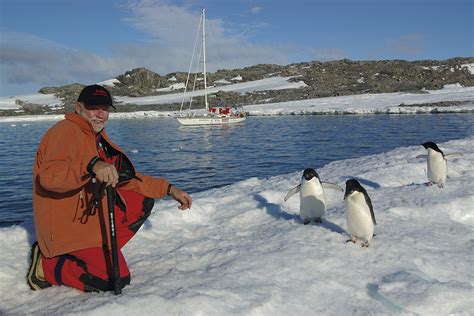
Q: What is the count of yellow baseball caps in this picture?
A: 0